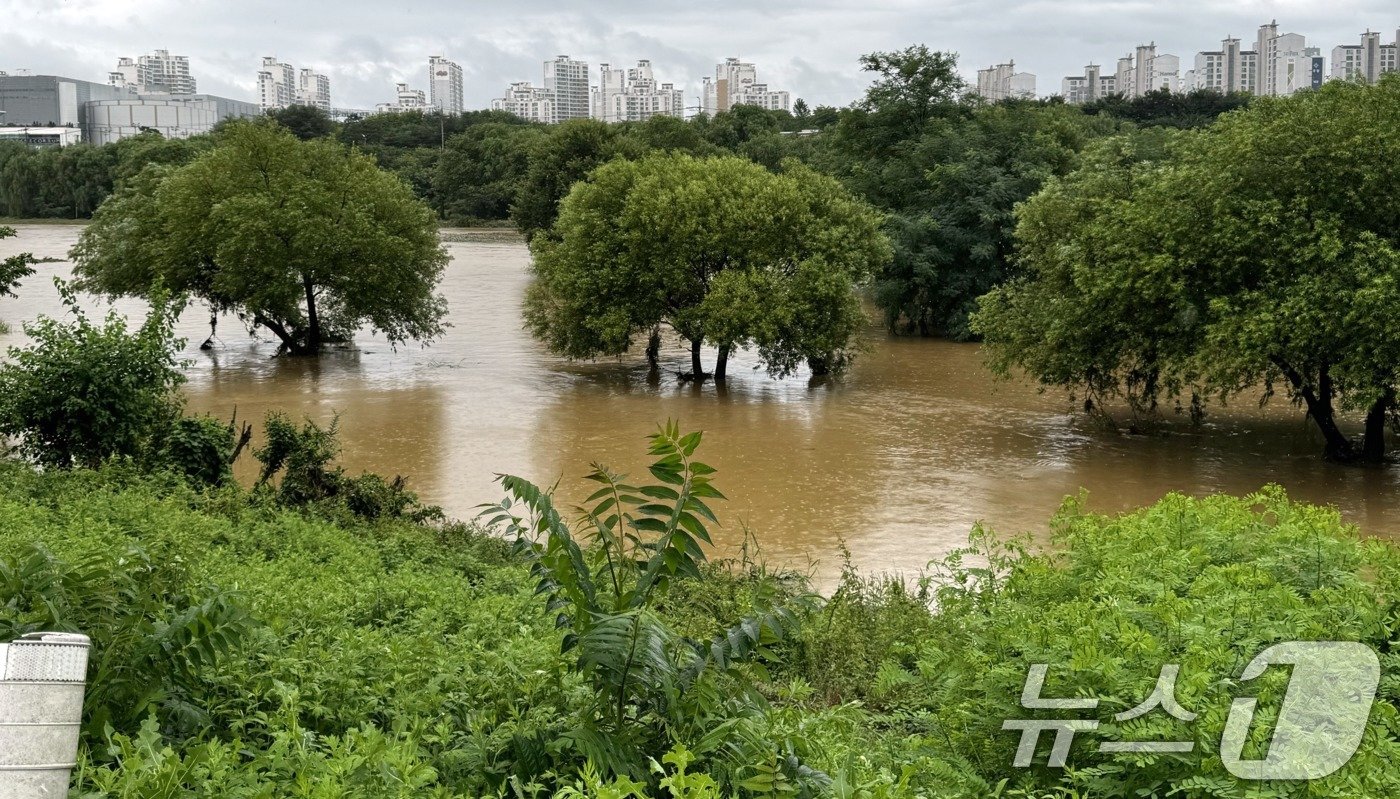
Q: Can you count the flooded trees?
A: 3